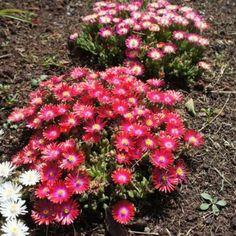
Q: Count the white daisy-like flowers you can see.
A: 5